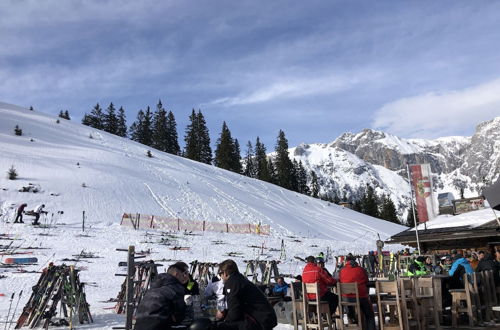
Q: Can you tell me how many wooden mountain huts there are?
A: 1